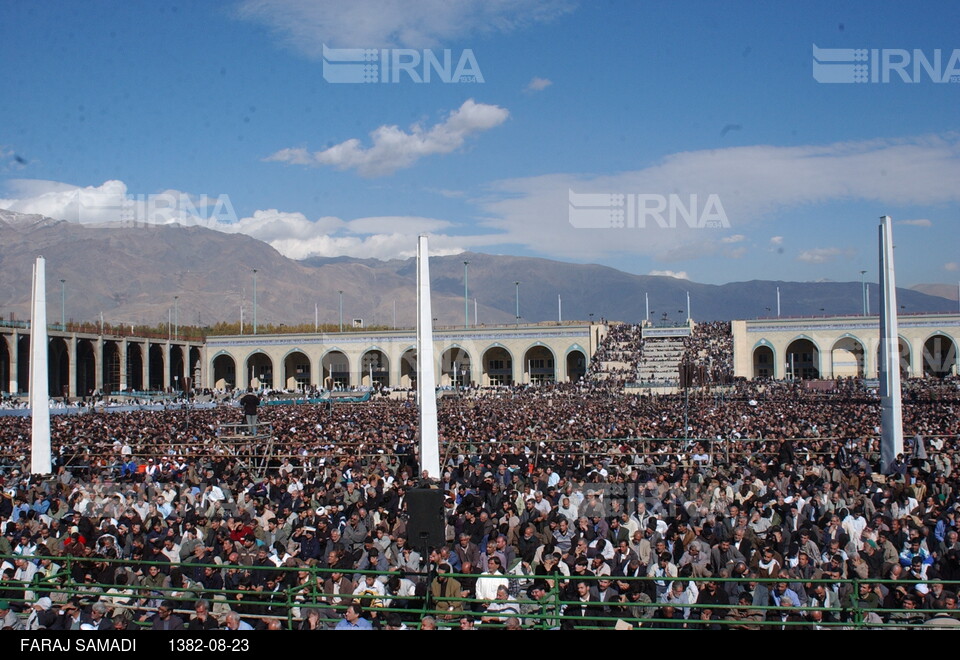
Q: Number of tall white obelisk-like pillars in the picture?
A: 3